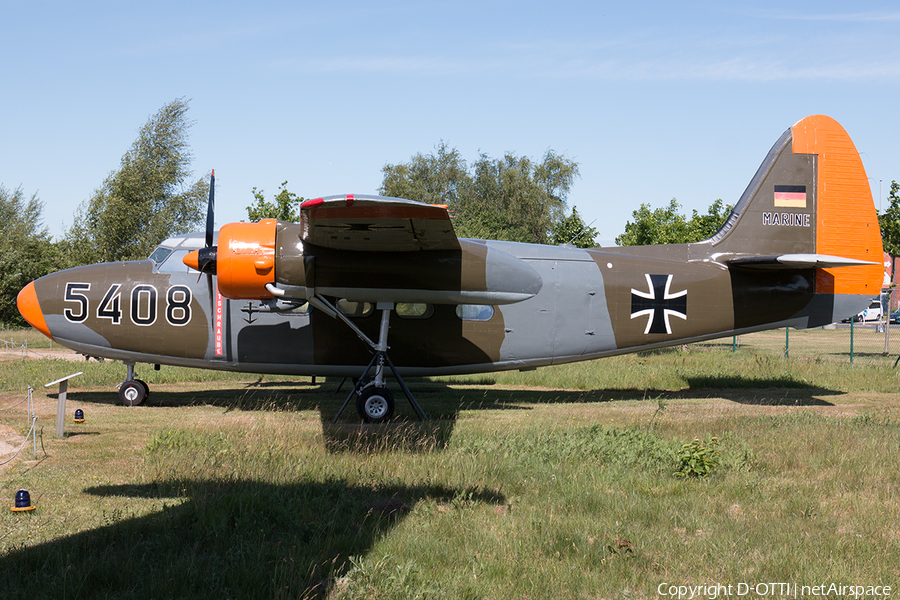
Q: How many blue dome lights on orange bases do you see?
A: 2